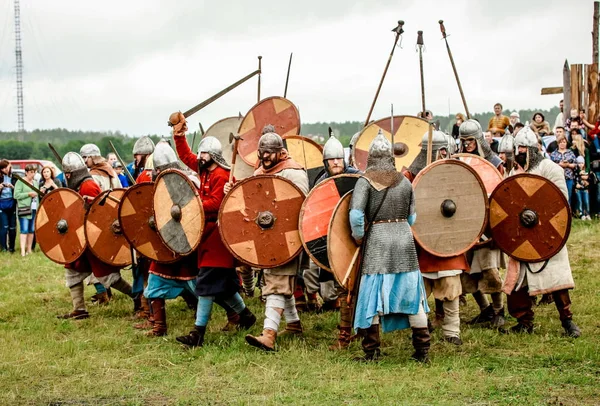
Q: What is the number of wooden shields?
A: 14